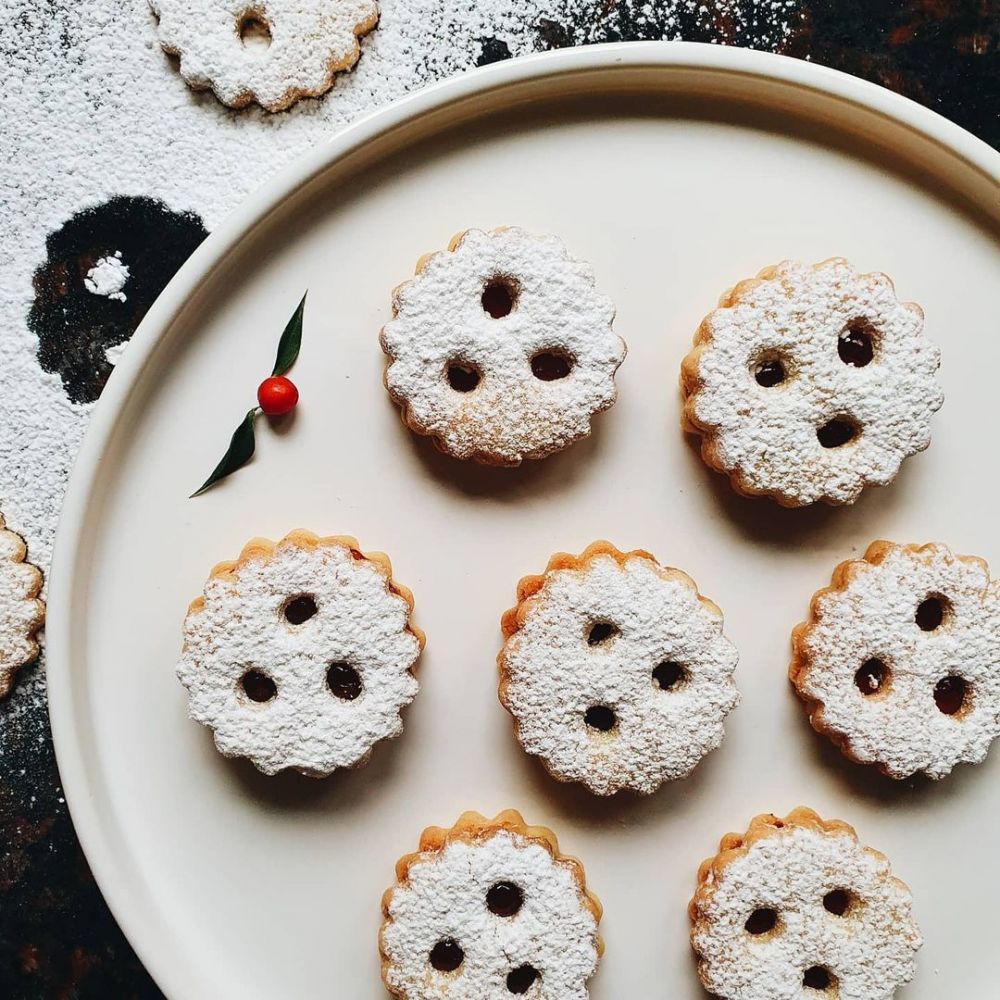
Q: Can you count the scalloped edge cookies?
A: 9